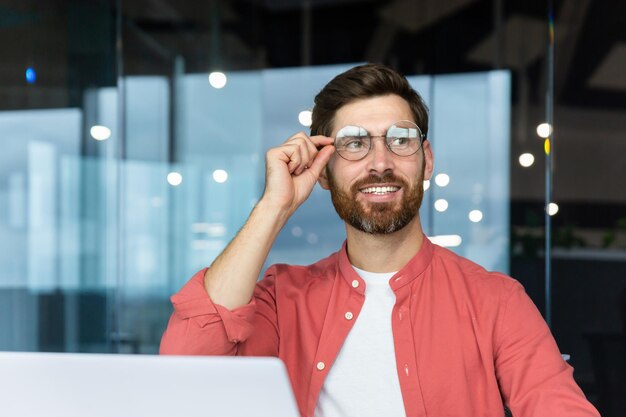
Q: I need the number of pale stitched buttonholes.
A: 3